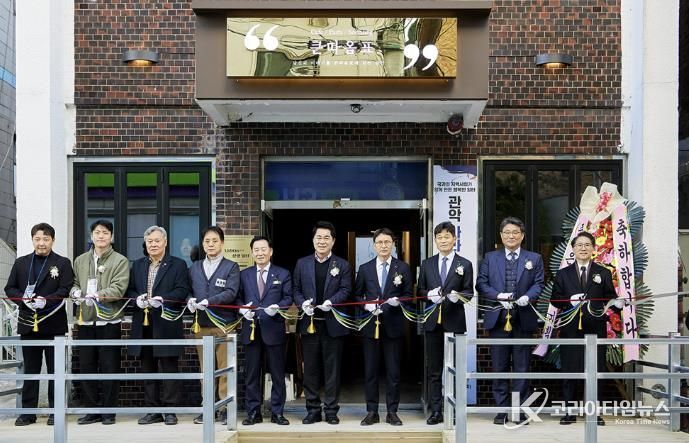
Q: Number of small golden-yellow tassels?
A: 10